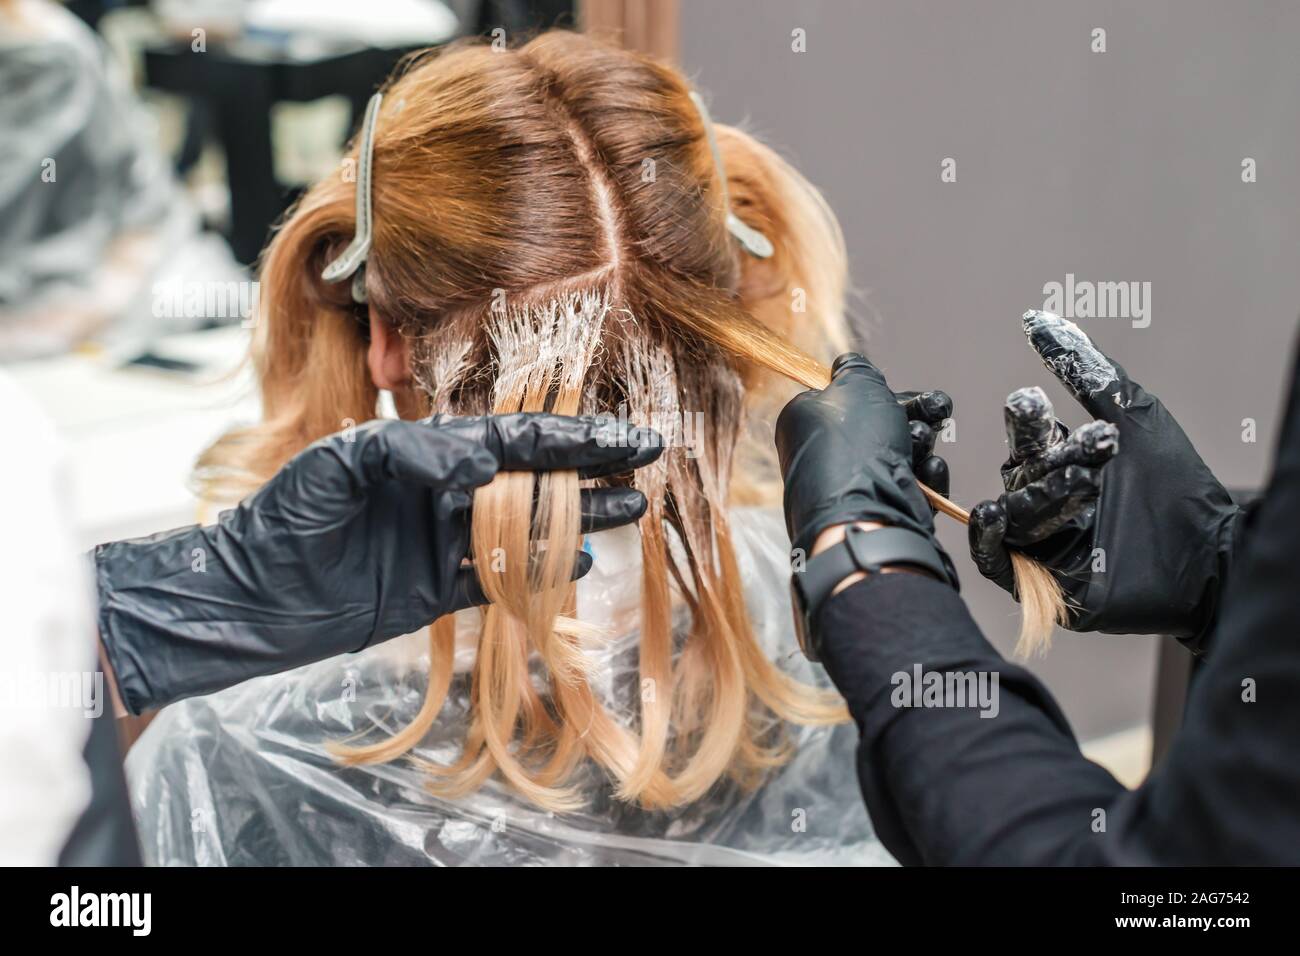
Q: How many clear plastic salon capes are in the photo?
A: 2